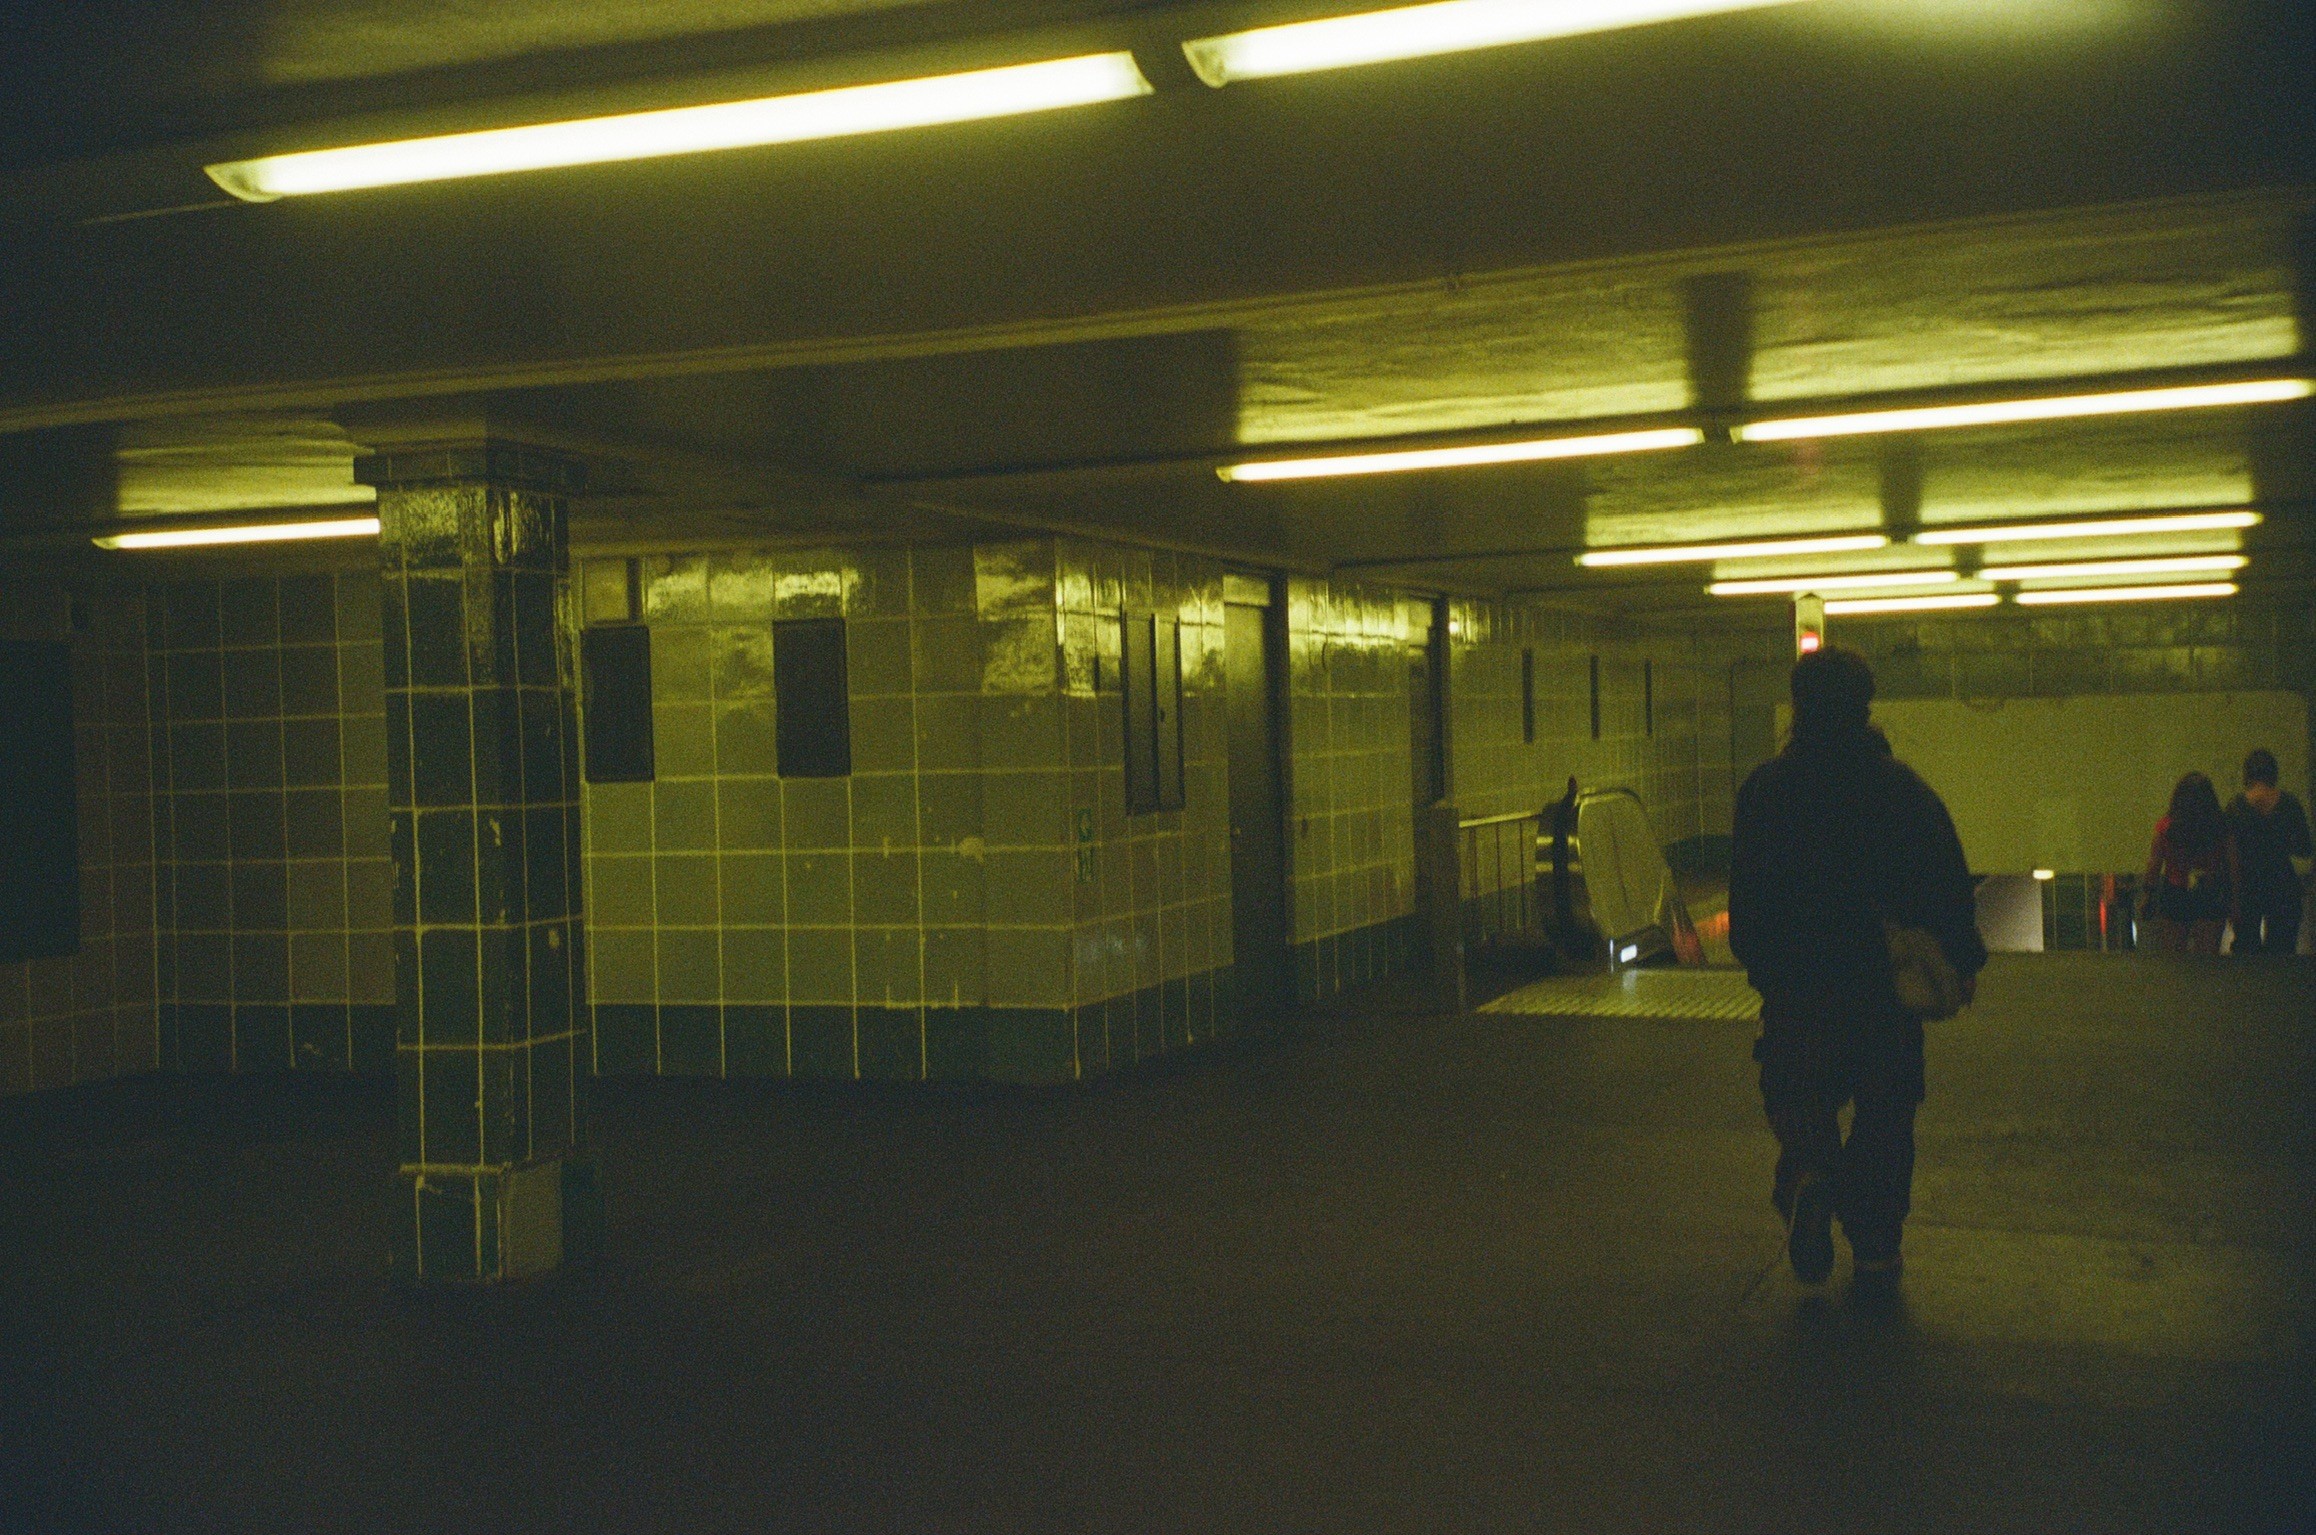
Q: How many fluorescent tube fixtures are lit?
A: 11